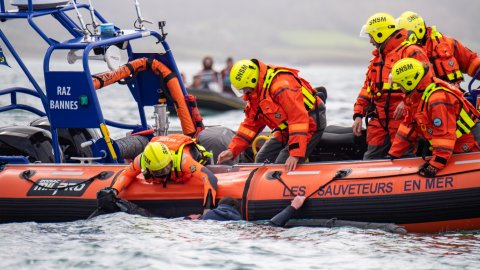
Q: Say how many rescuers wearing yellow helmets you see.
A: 5